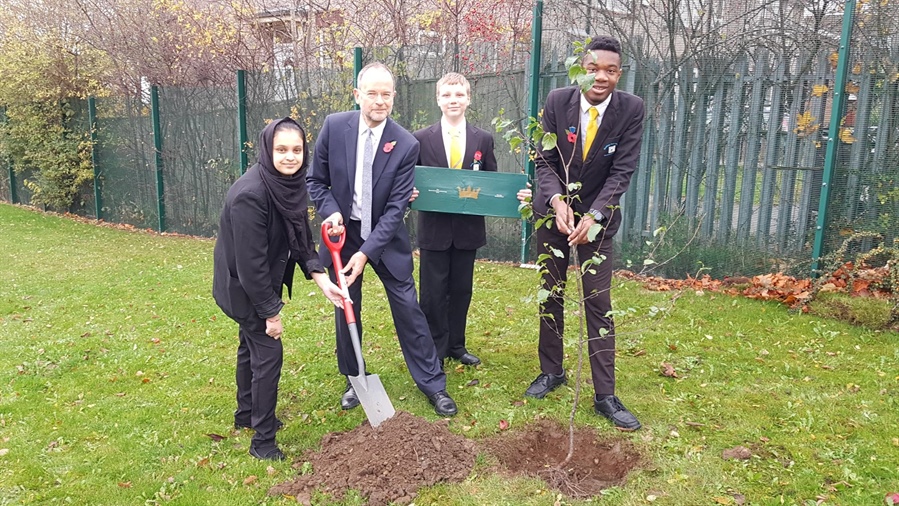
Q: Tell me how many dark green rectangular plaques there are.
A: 1